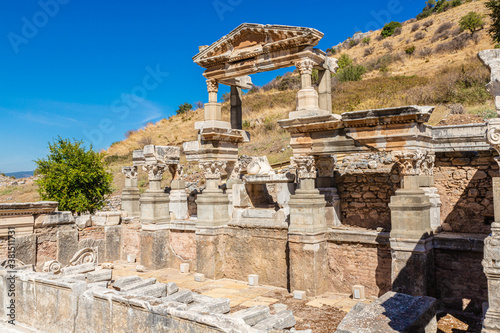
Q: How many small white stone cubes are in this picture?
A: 6